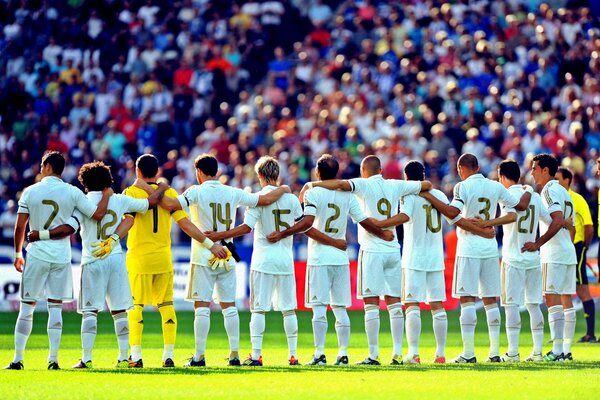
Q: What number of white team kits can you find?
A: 10